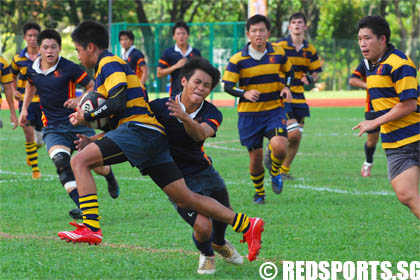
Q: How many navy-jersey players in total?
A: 5